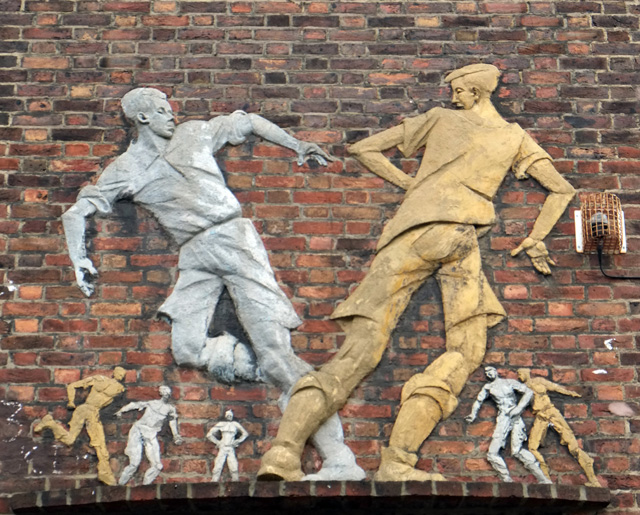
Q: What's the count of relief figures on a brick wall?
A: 7